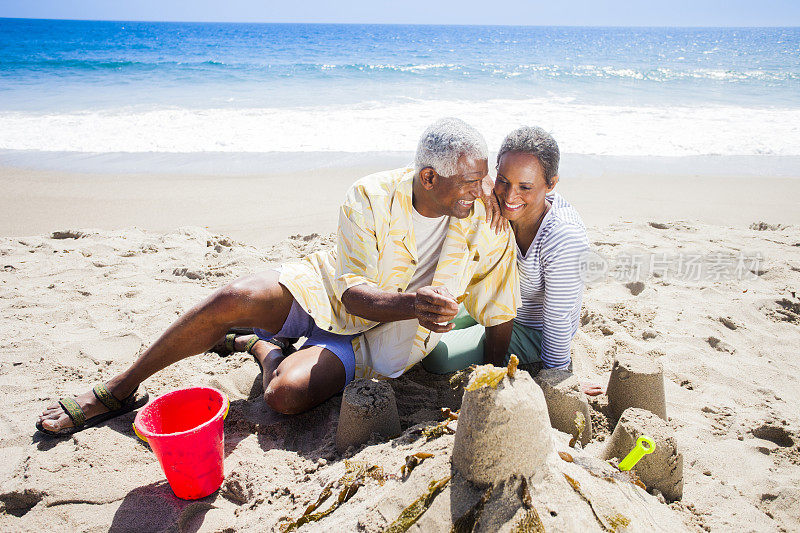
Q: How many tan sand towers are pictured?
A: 5